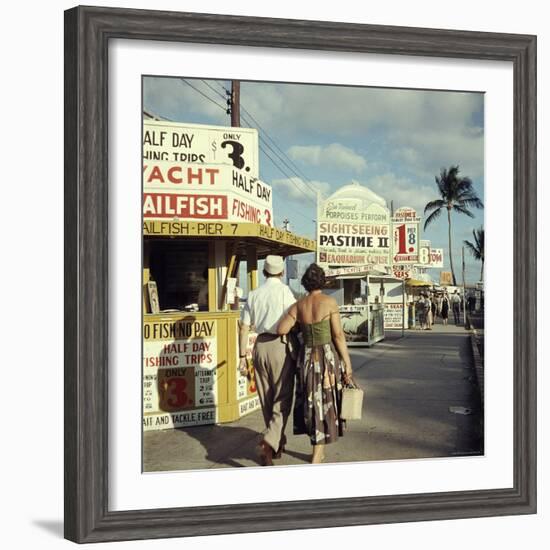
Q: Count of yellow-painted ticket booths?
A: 1